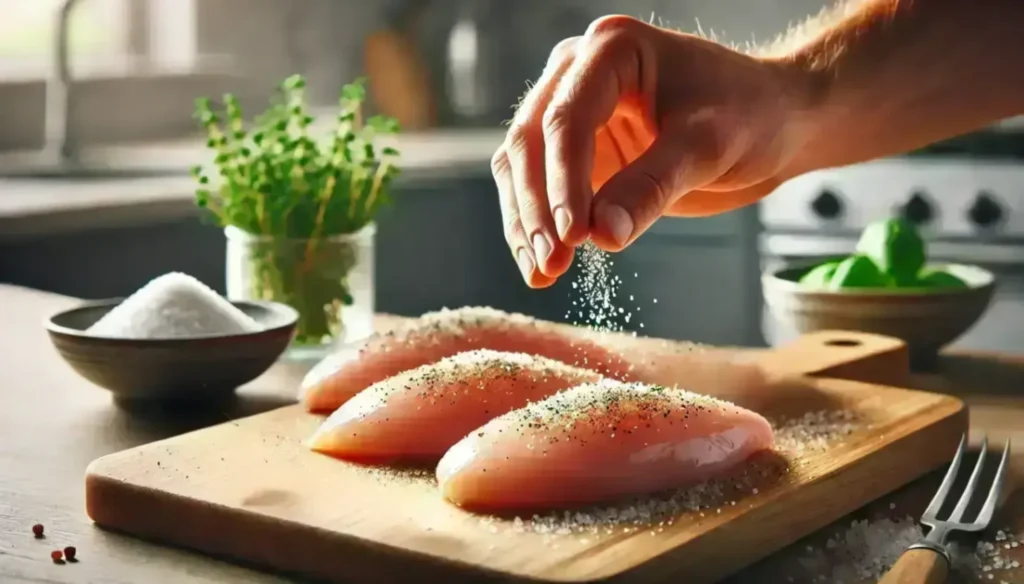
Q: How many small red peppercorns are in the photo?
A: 3